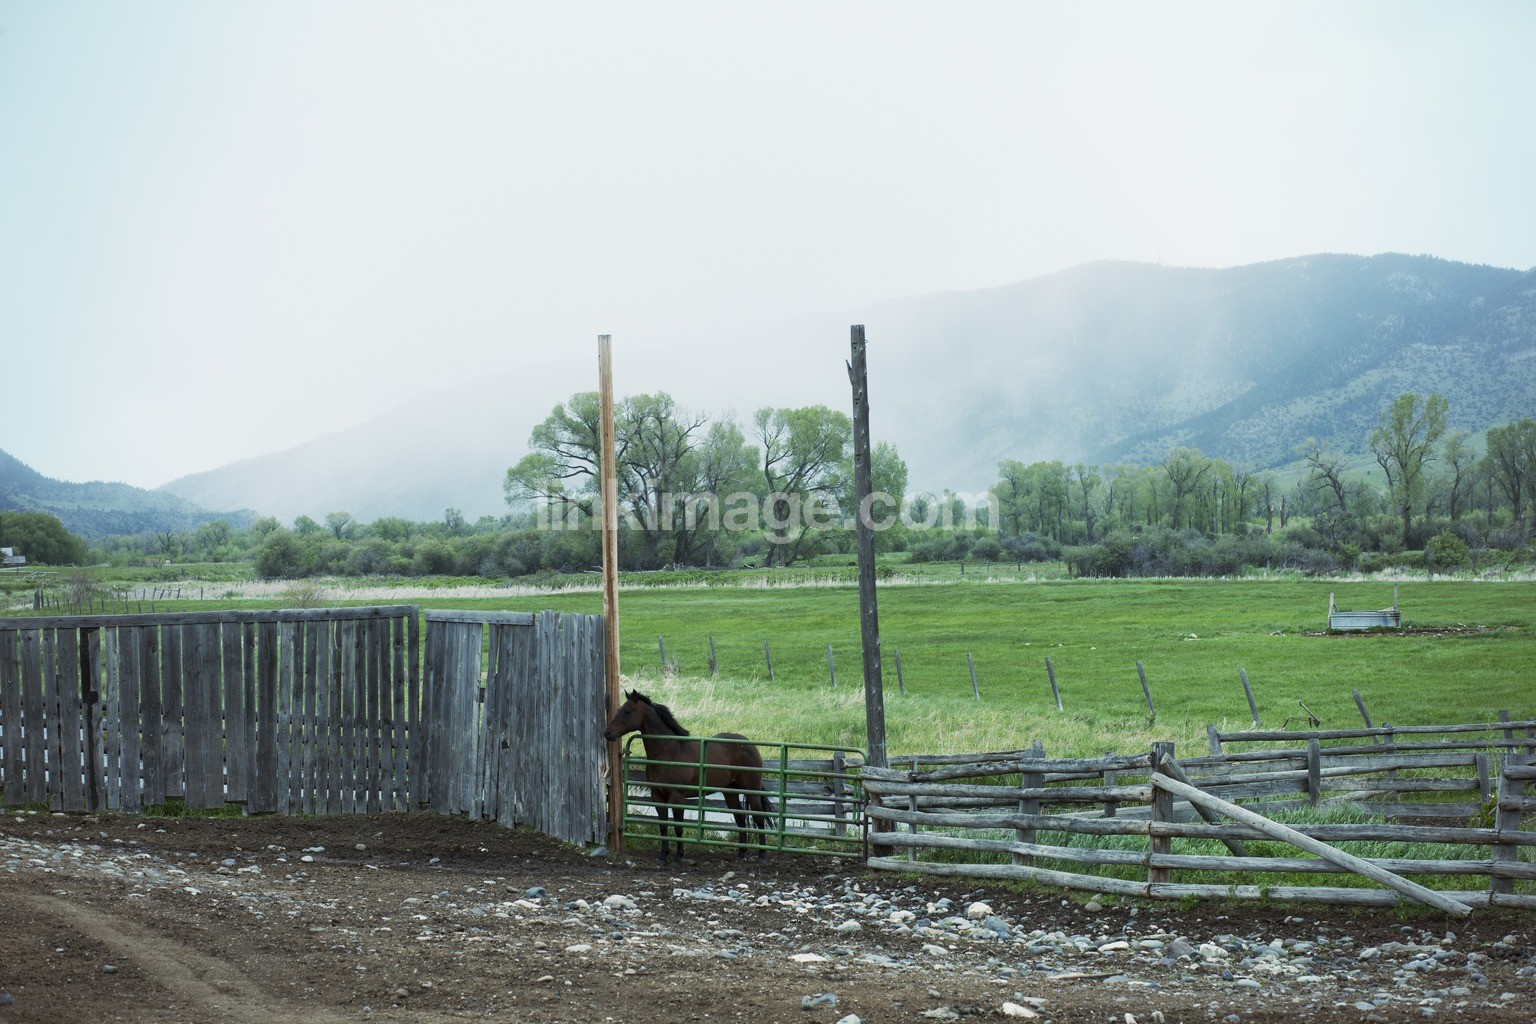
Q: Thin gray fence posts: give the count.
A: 10